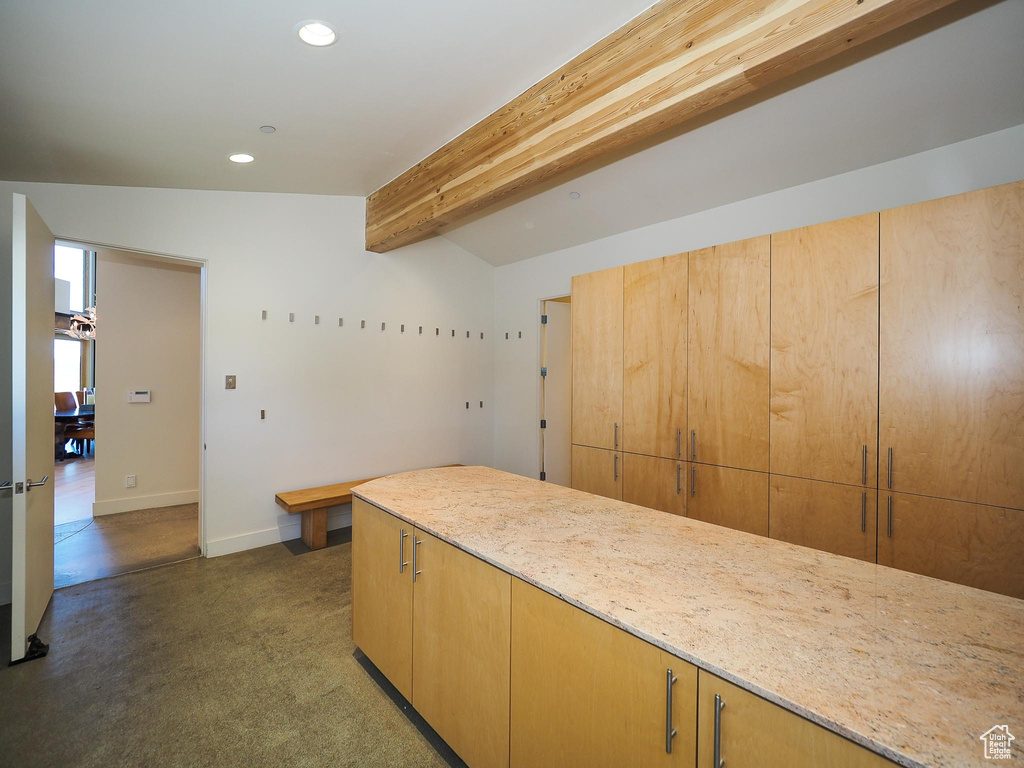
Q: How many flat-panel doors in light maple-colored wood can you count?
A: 14